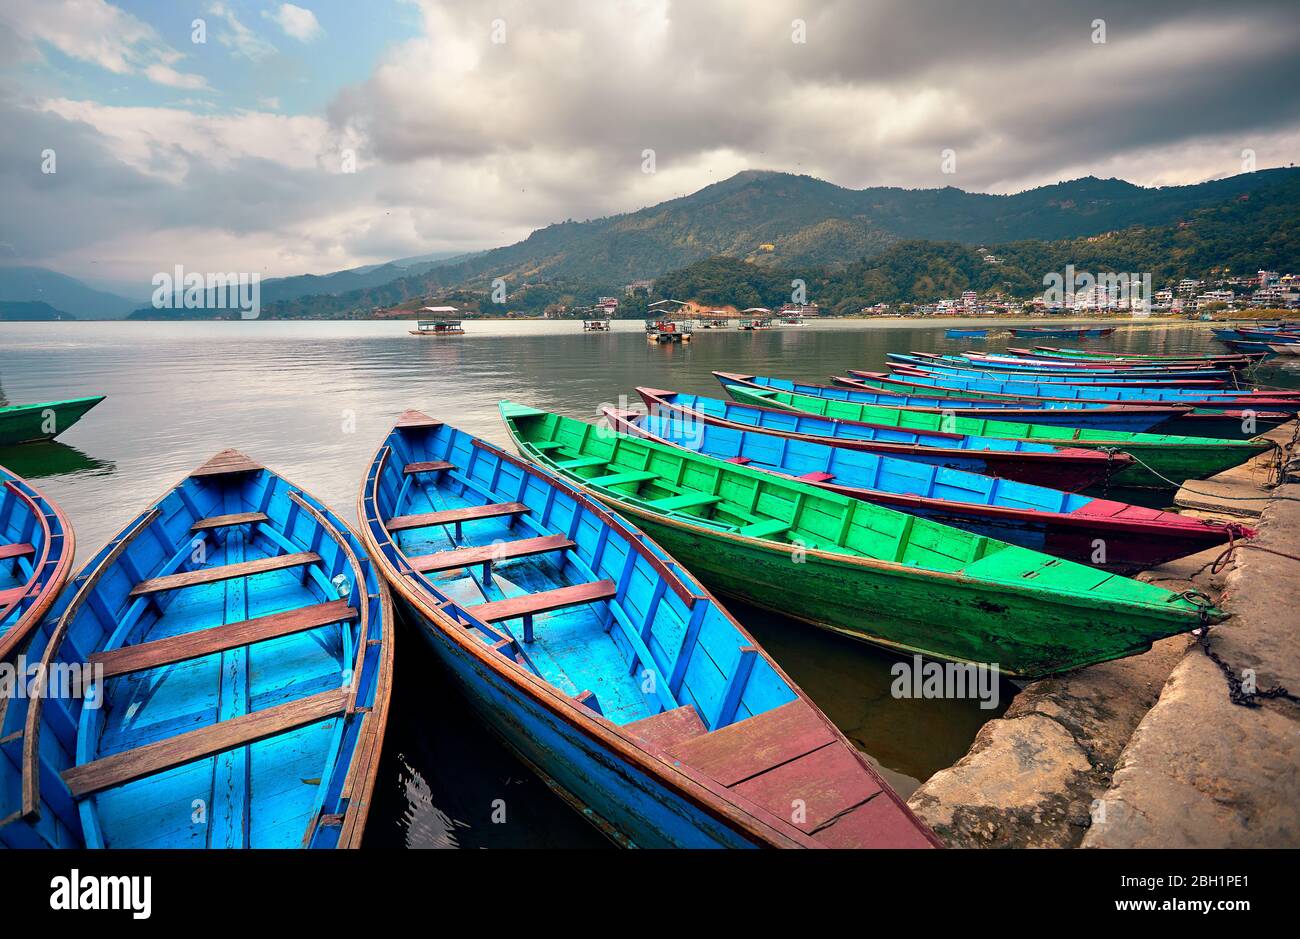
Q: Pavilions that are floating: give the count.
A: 6